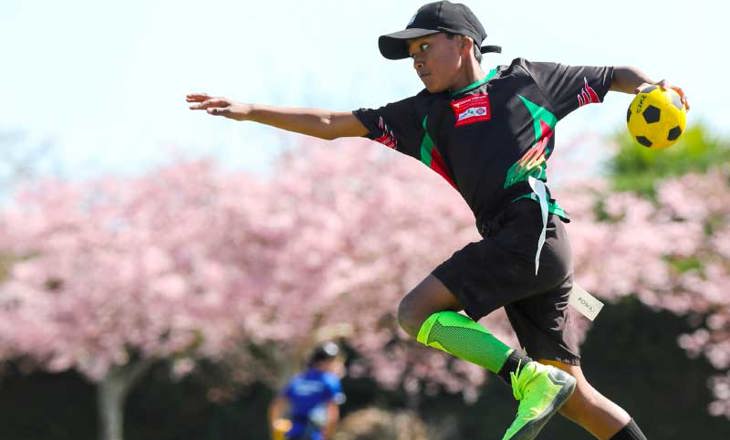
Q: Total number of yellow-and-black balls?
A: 1